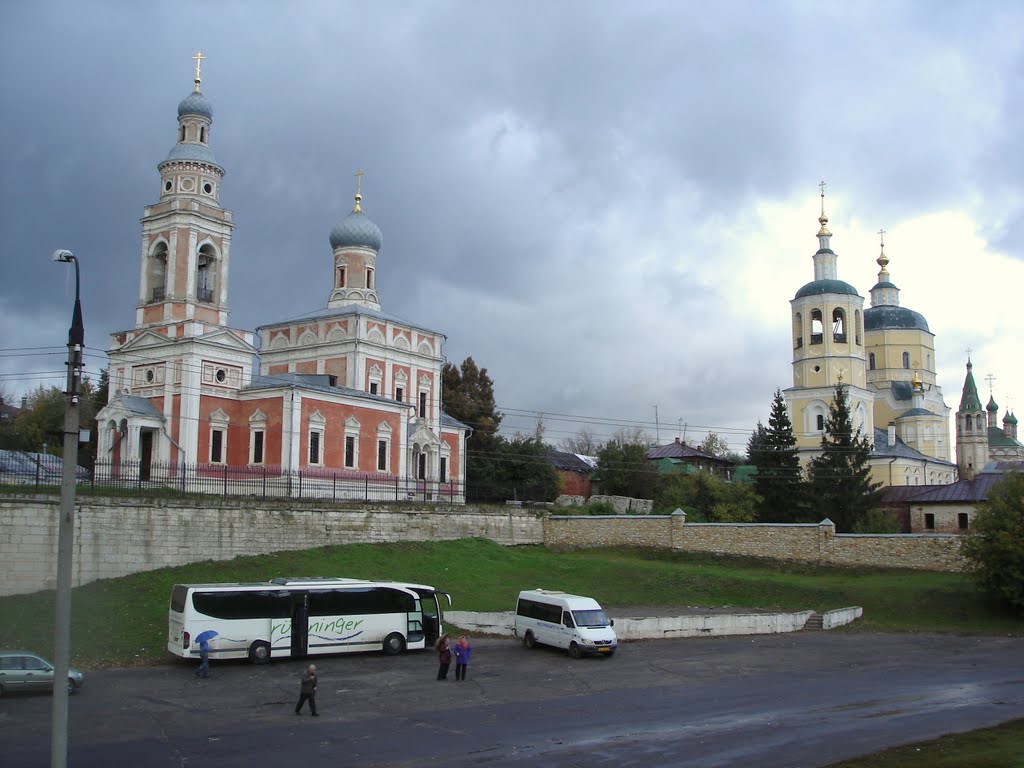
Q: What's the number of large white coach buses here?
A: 1